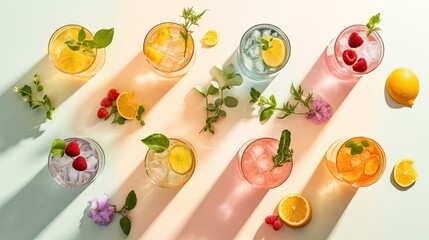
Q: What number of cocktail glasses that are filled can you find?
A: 8